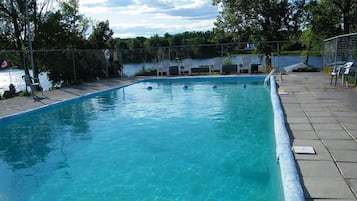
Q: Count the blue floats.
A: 4